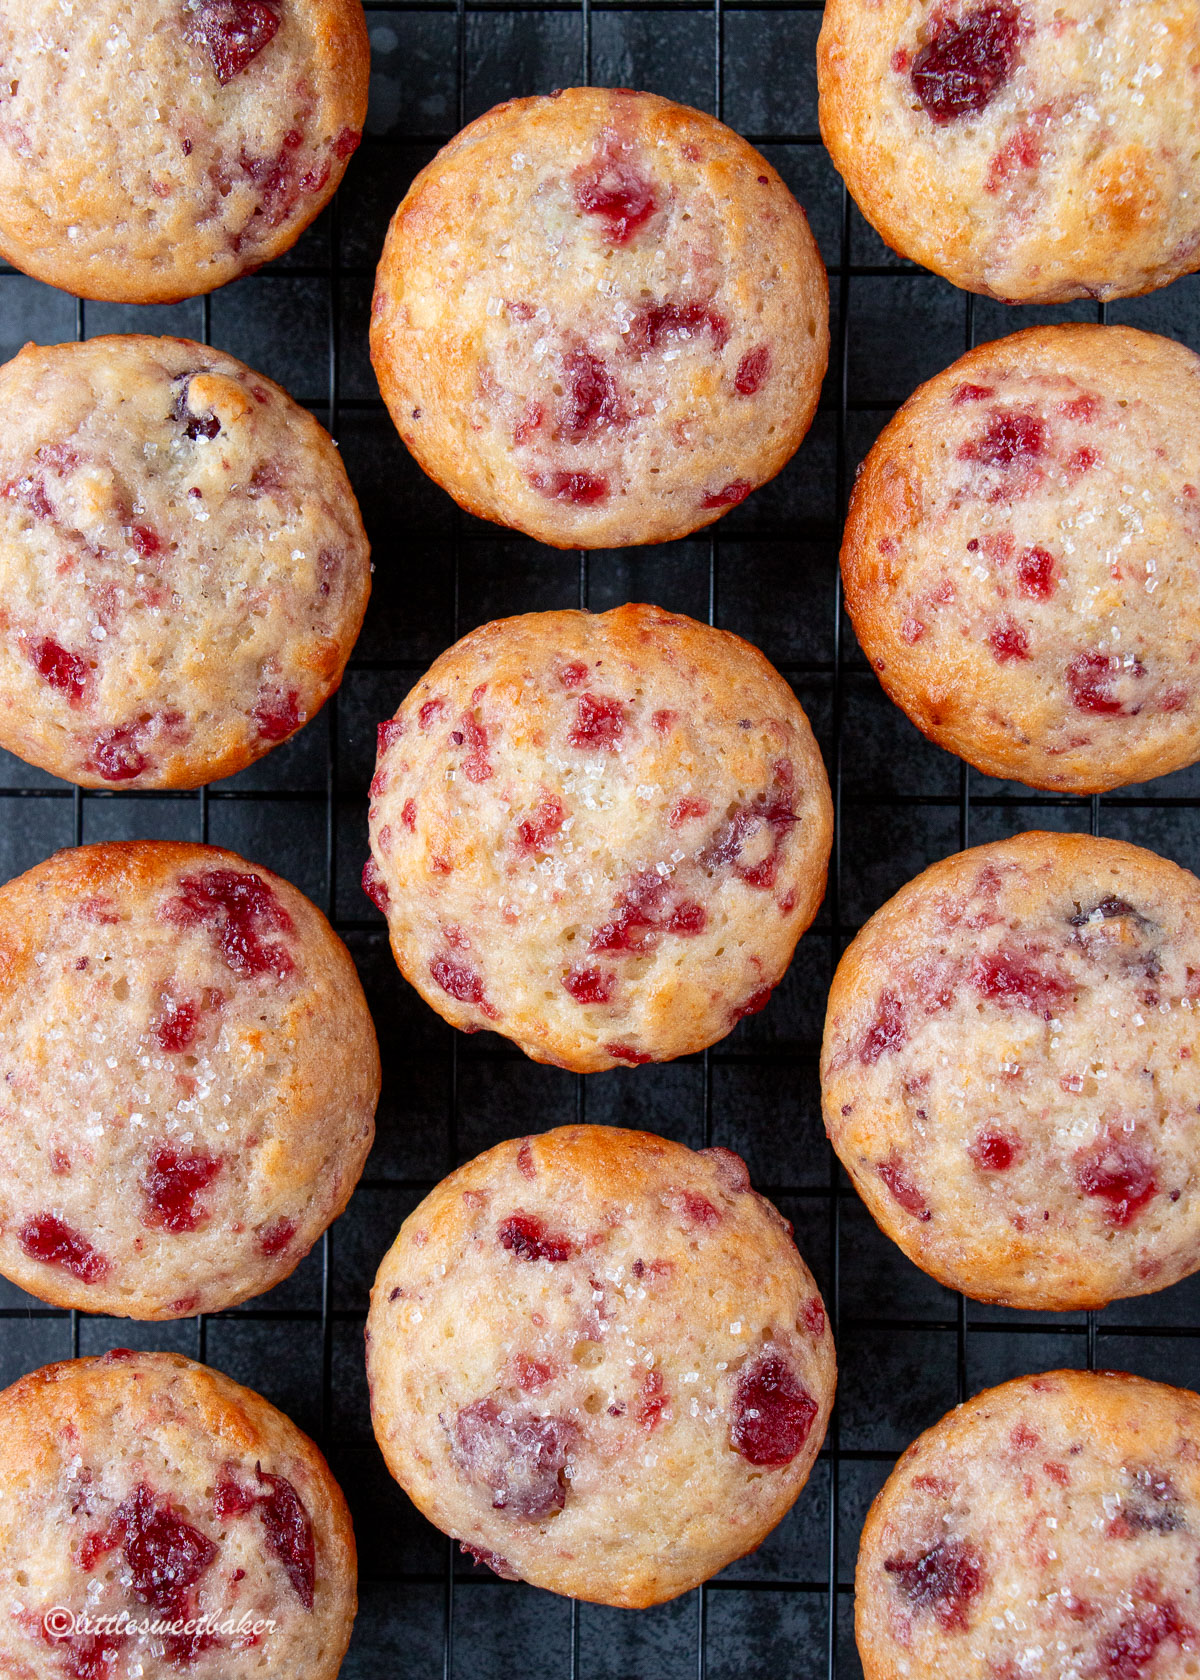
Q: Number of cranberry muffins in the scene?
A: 11